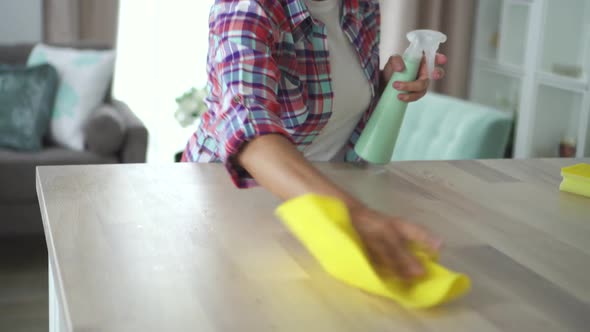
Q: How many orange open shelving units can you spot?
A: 0